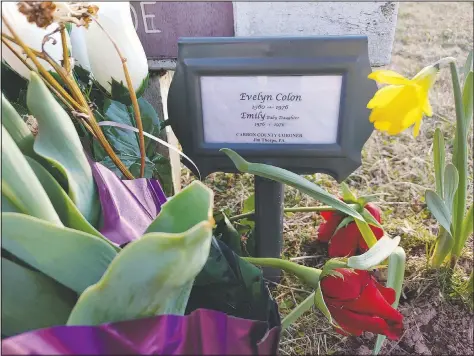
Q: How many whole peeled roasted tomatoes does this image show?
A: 0